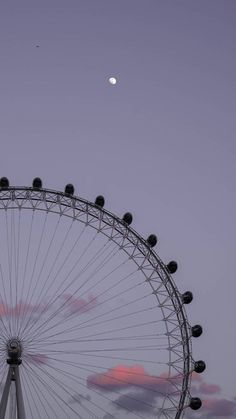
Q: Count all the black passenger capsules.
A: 11